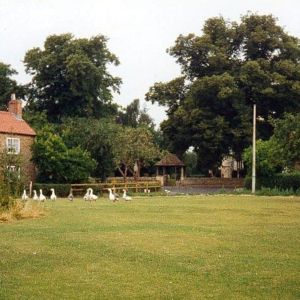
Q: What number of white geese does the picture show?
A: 8